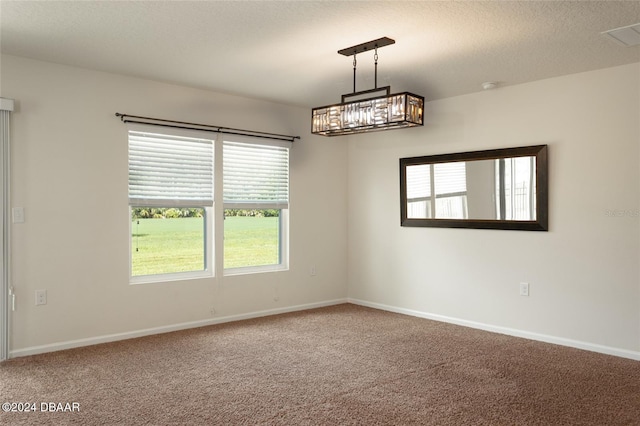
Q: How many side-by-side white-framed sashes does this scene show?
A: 2